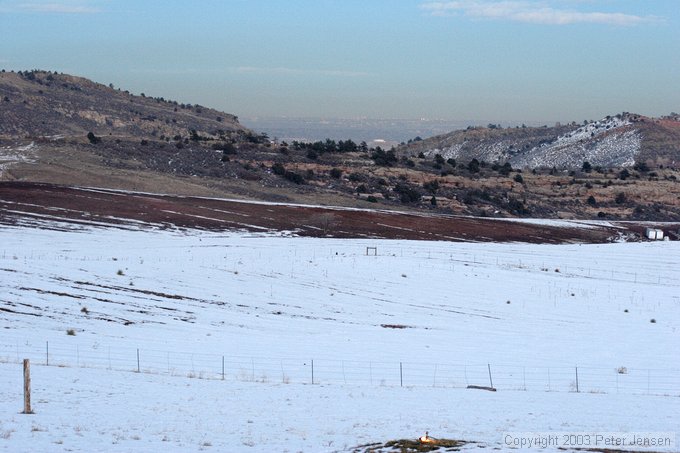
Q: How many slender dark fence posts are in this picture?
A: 7